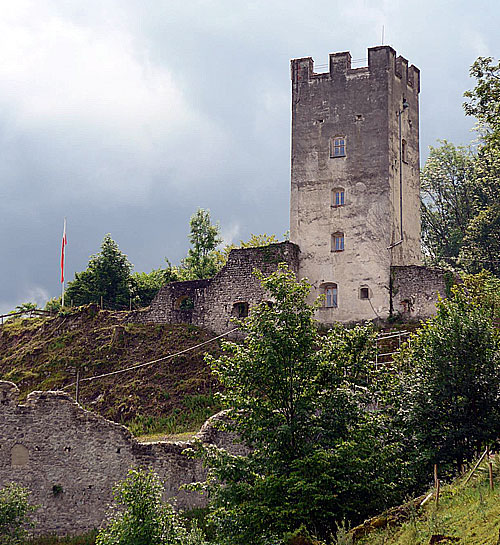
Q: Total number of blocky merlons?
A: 5